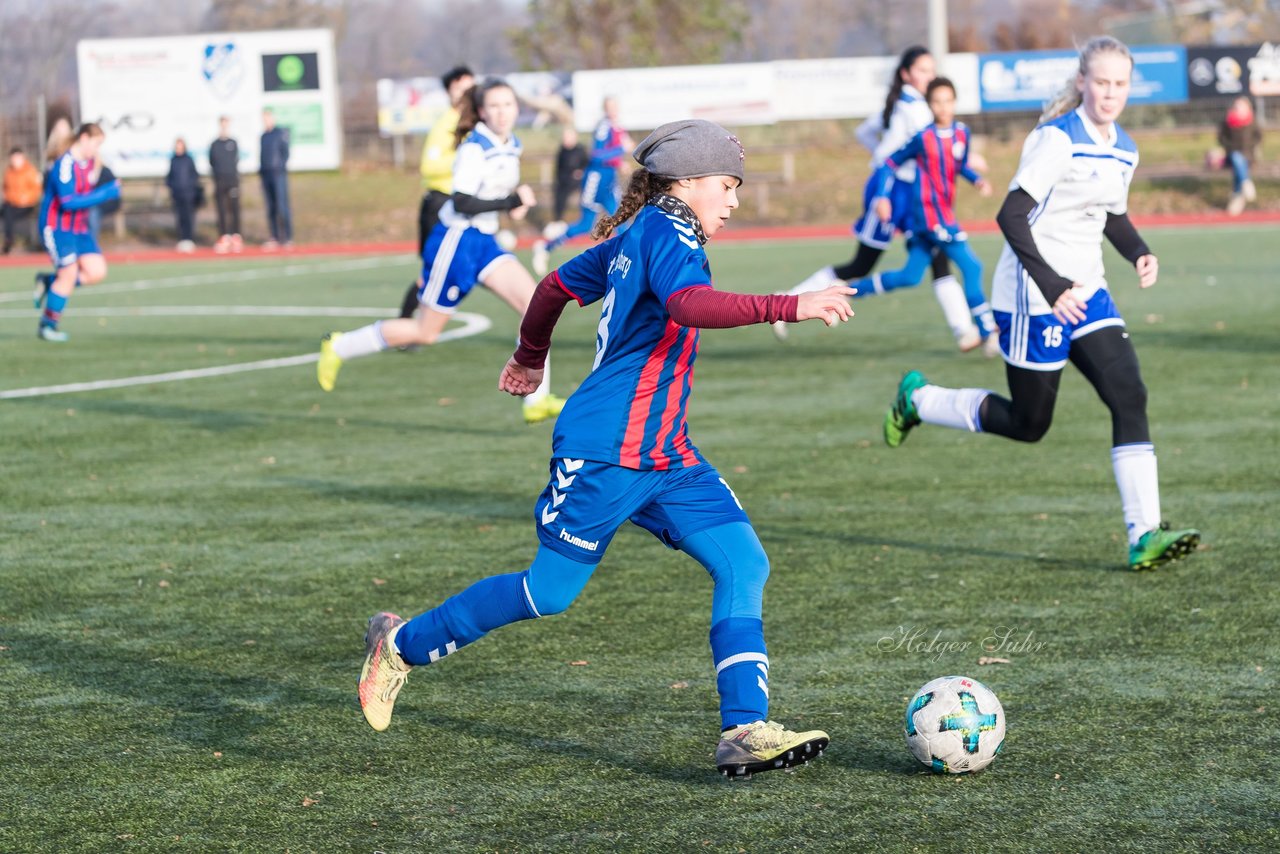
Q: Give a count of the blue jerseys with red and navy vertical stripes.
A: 4